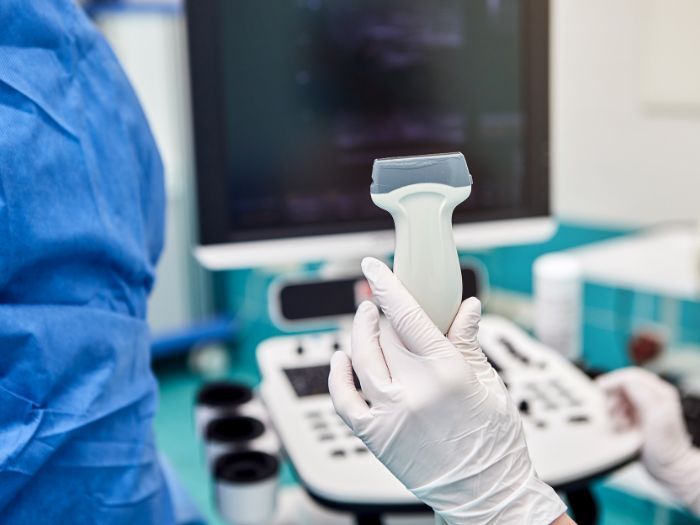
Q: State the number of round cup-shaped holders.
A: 3